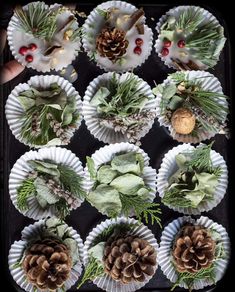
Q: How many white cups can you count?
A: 12